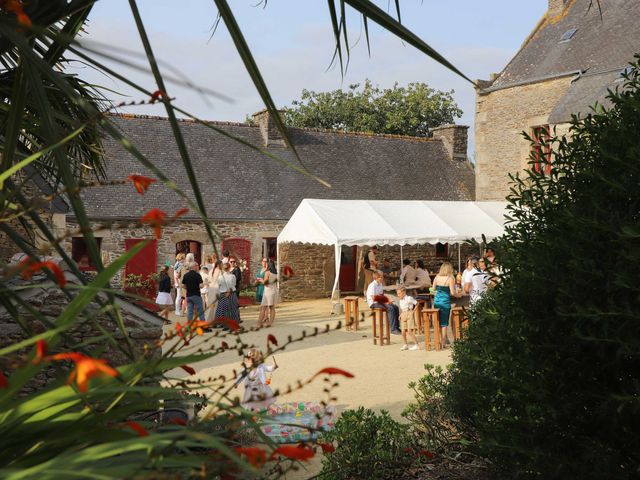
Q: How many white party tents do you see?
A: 1